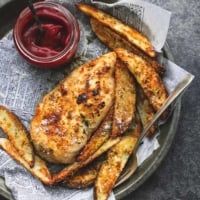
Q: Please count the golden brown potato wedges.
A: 11